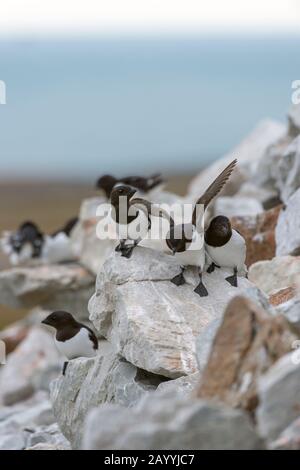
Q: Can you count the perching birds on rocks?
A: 7